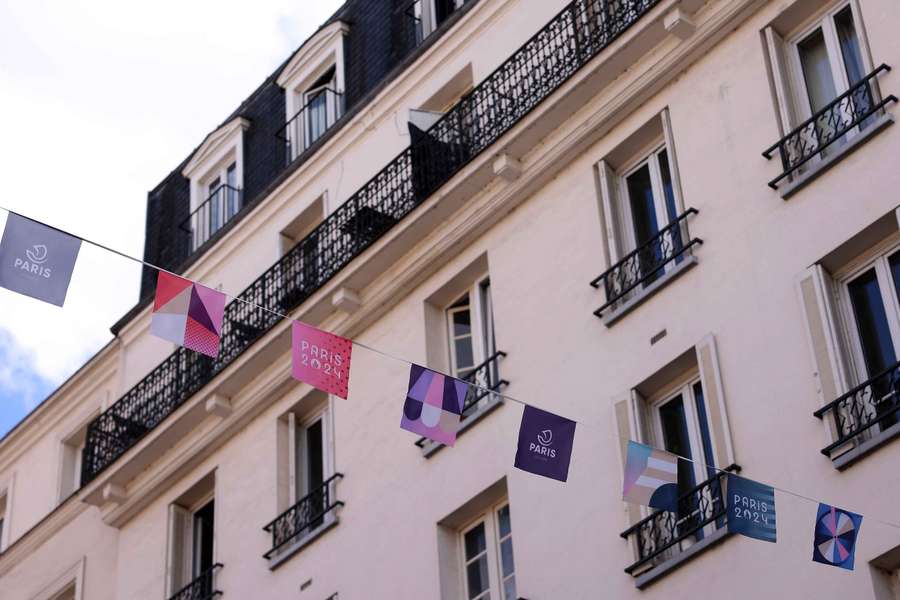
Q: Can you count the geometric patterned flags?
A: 4